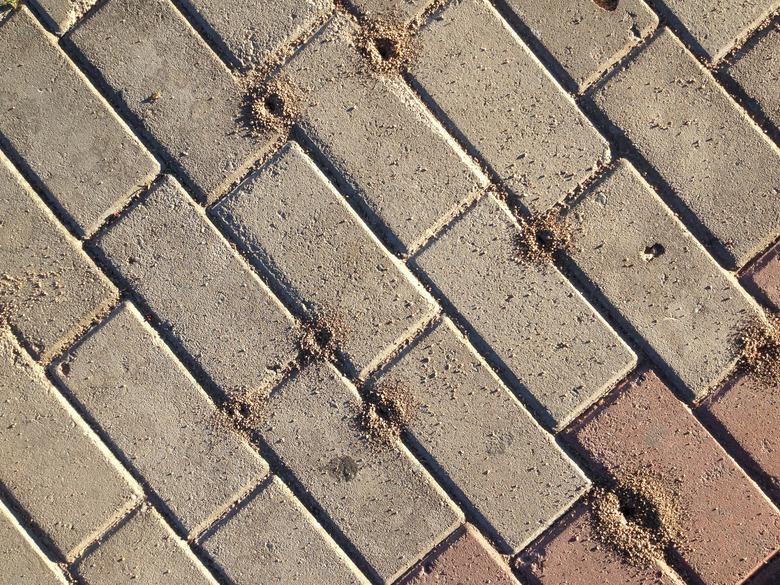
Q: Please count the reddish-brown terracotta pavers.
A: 5